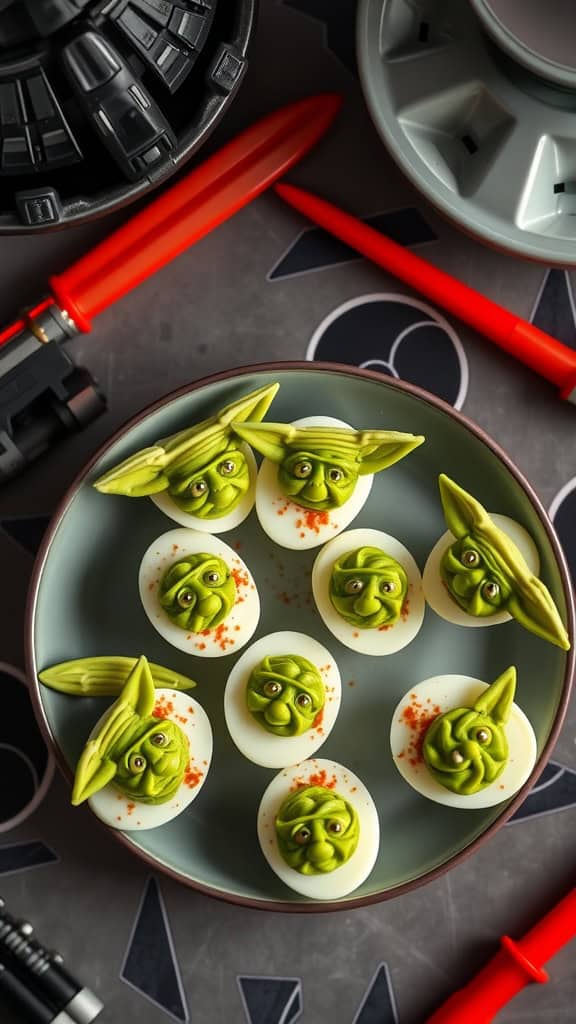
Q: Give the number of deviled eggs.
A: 9